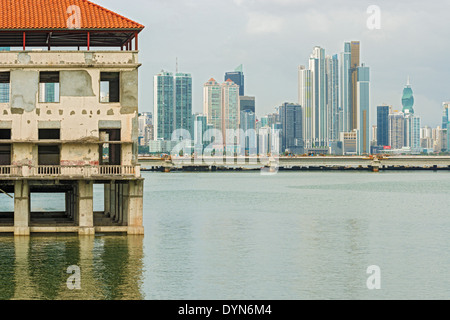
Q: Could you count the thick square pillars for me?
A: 3